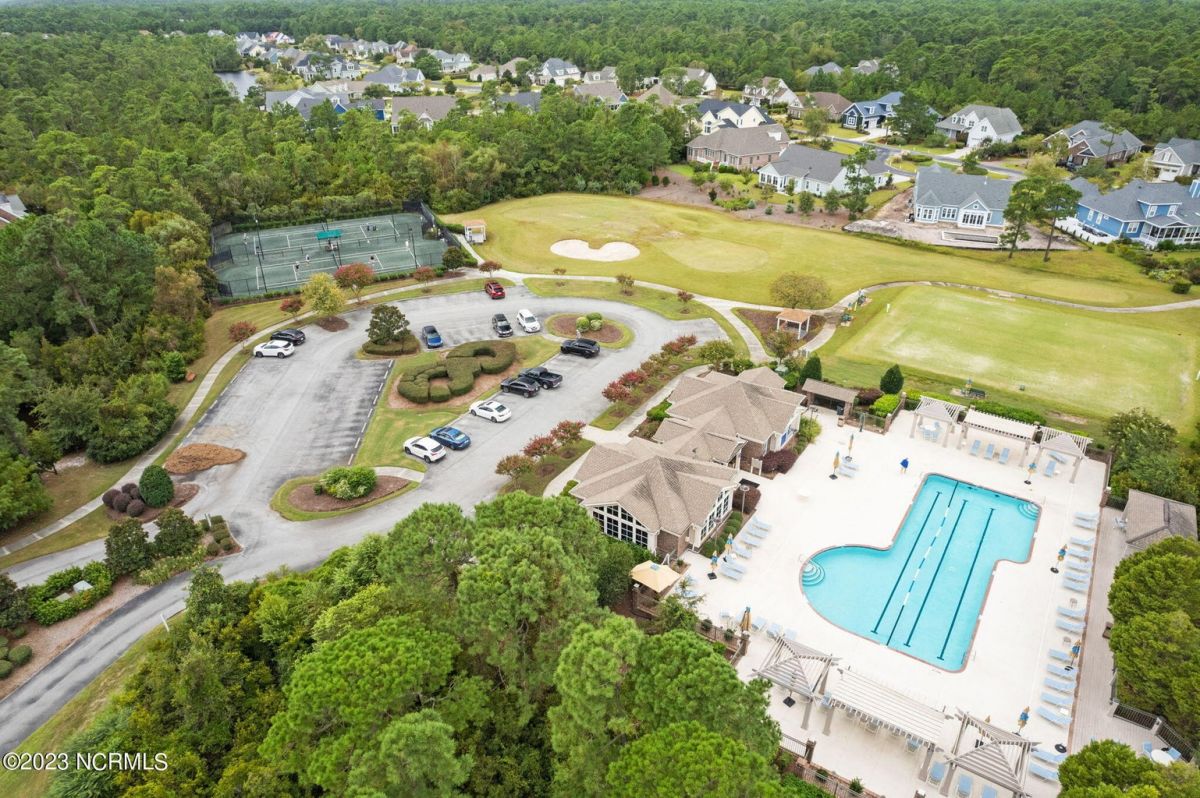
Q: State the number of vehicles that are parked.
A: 12